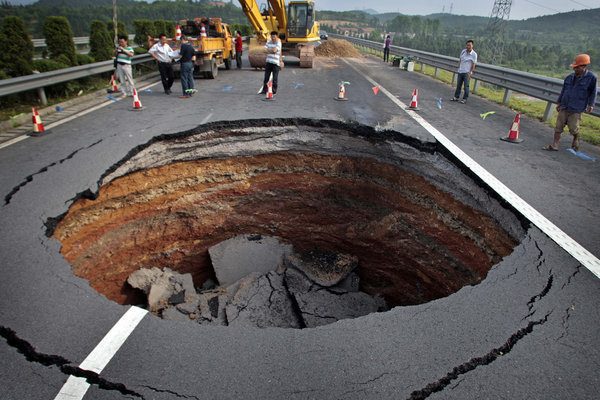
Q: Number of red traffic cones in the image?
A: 9